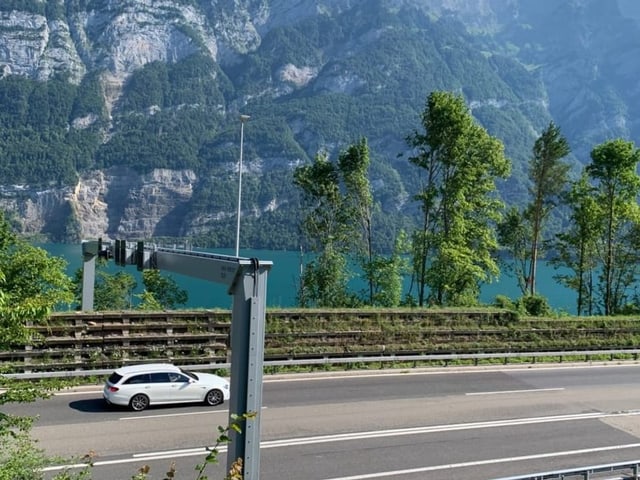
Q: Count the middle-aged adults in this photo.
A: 0